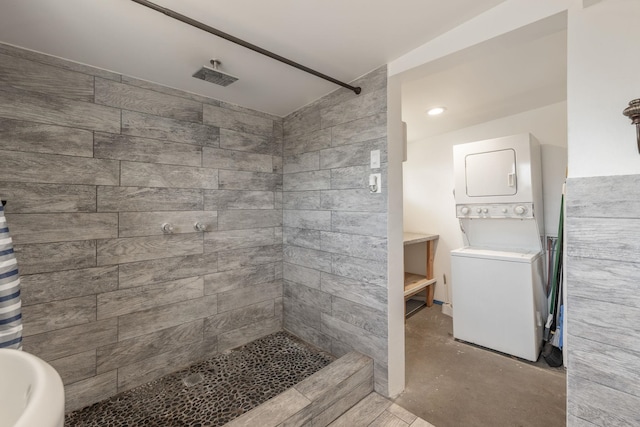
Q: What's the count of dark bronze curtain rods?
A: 1